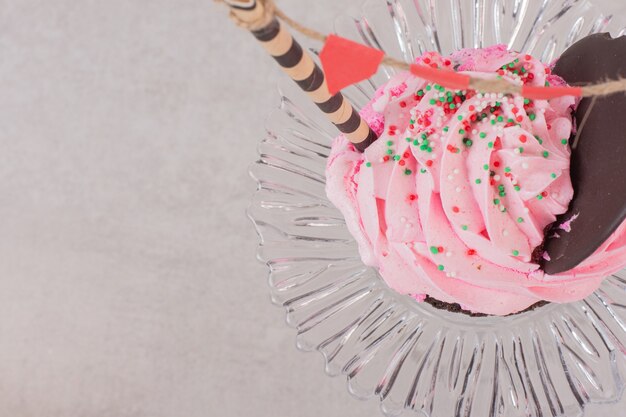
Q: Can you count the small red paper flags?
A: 3